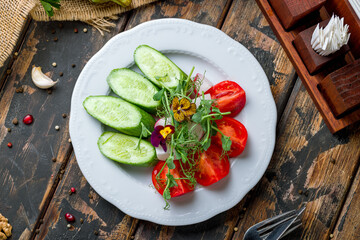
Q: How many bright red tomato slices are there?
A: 4